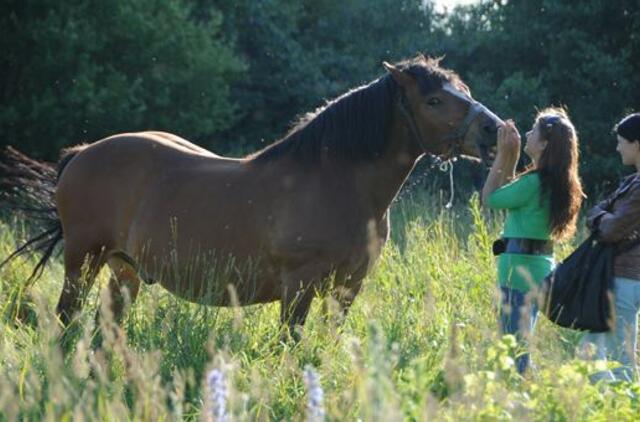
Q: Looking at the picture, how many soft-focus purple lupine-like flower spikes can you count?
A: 2